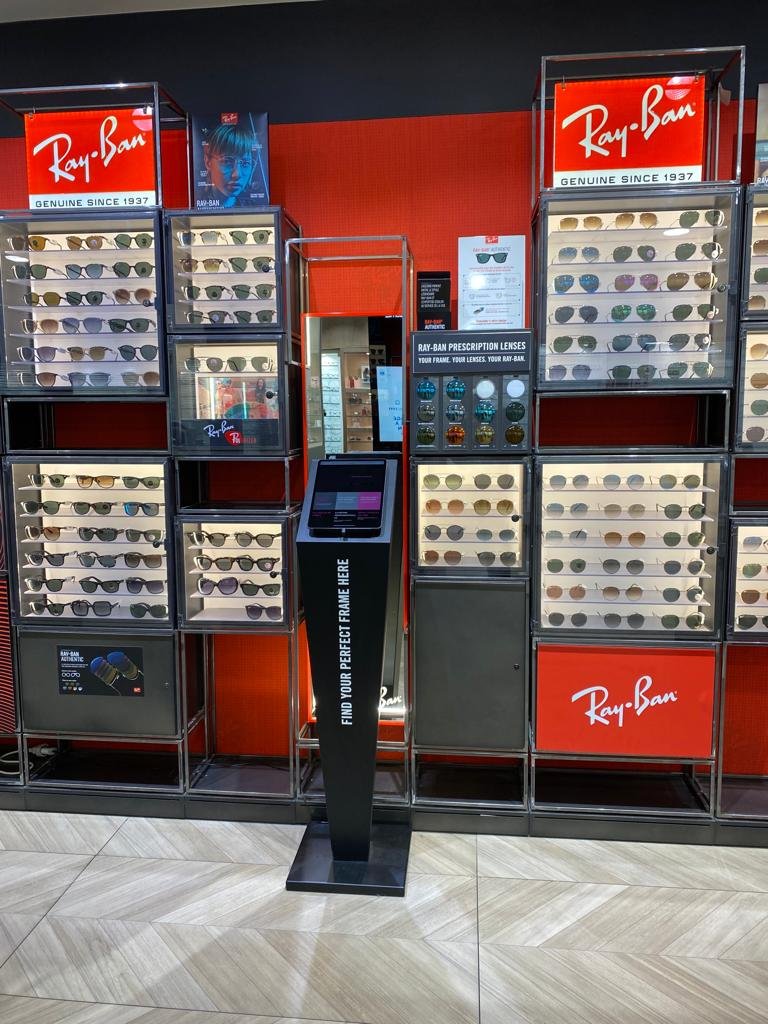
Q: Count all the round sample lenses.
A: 12